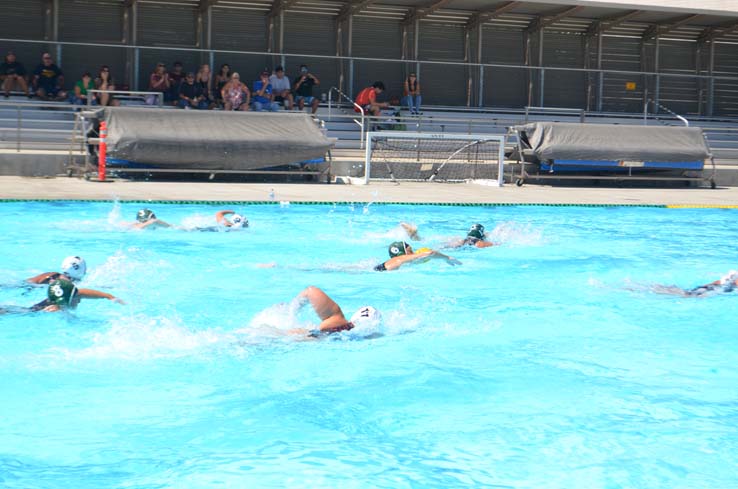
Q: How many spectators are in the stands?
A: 15